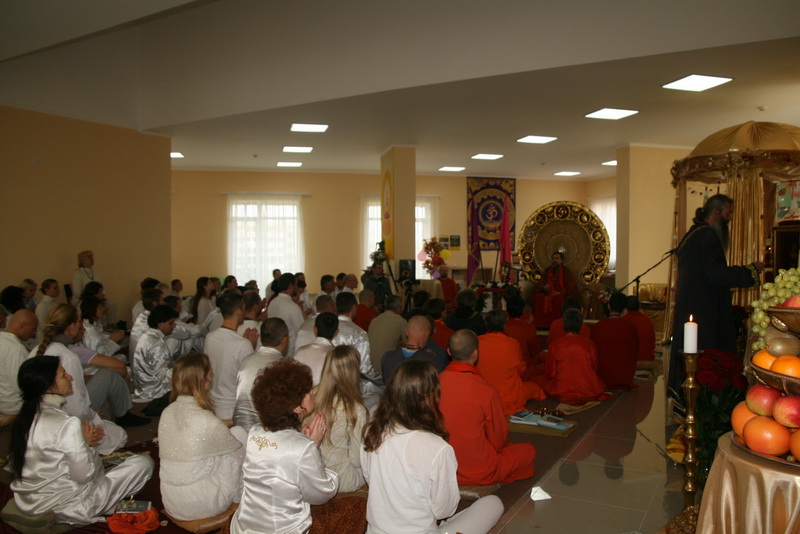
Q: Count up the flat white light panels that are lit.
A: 11